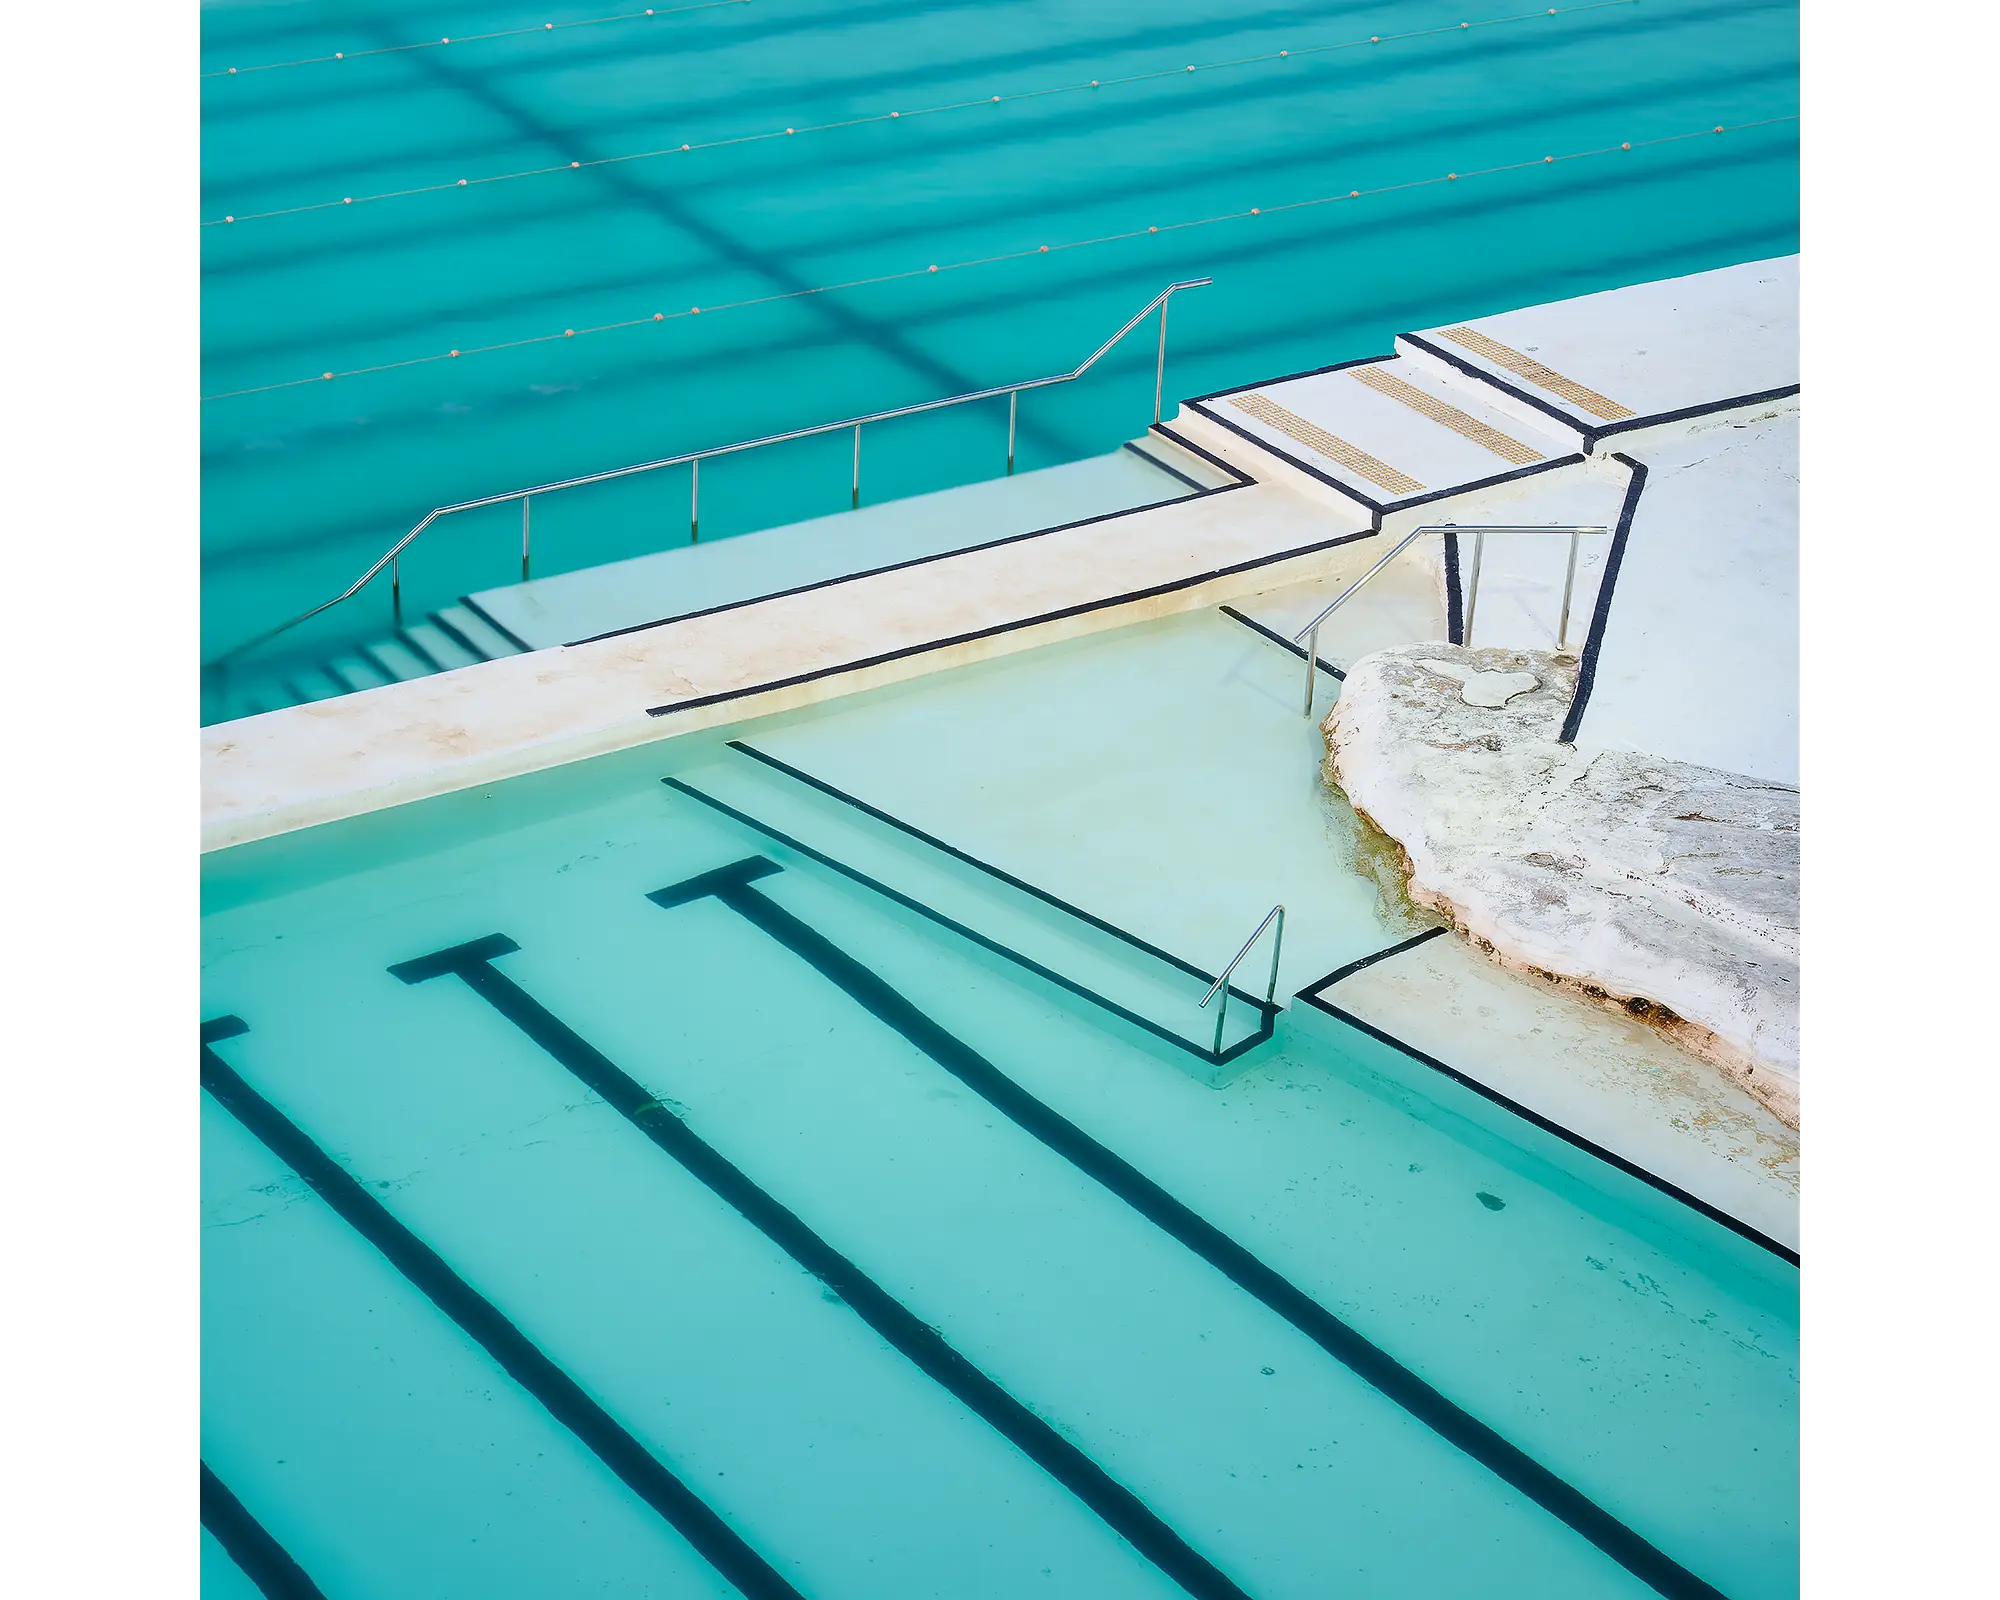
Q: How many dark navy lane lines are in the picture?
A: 4